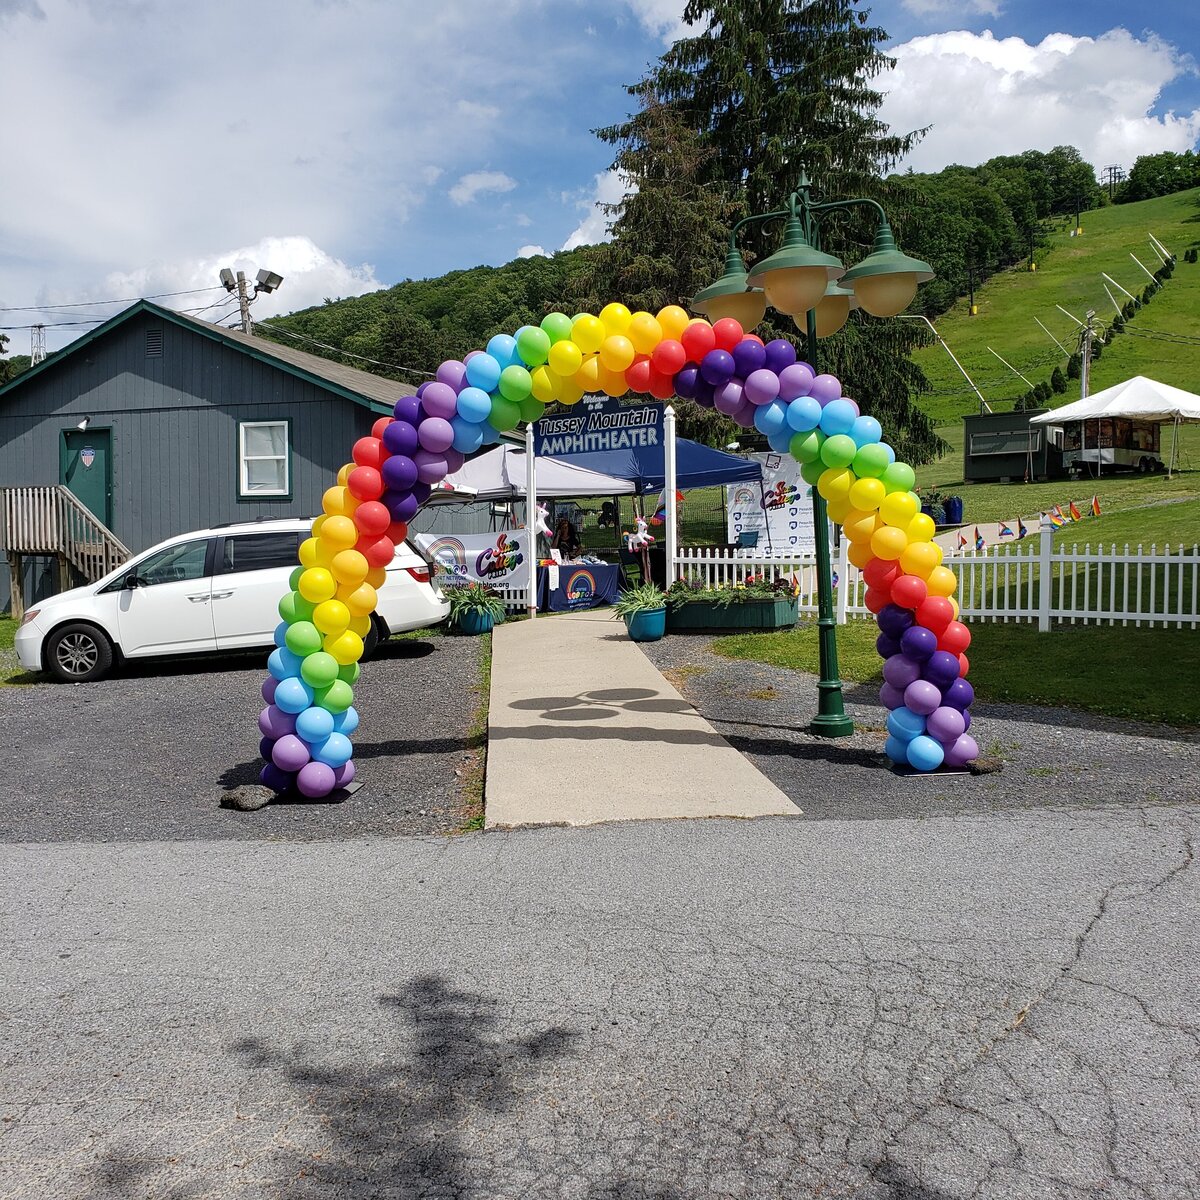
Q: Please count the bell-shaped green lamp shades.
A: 4